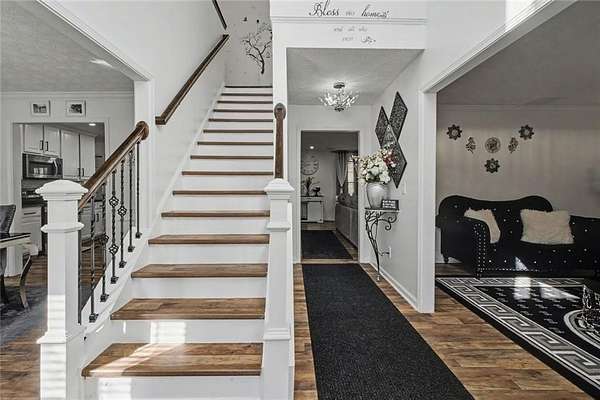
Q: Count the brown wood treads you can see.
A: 15